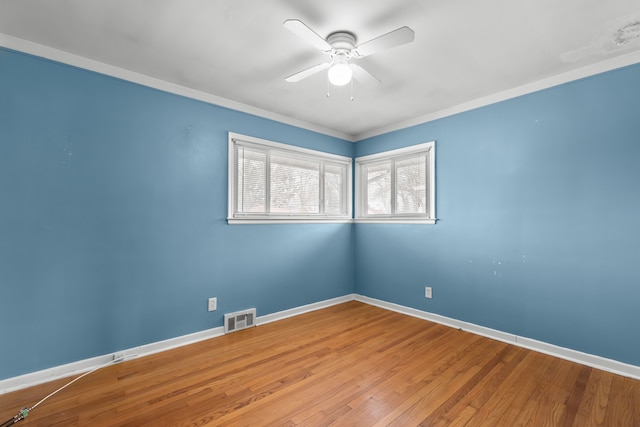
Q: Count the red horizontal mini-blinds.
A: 0